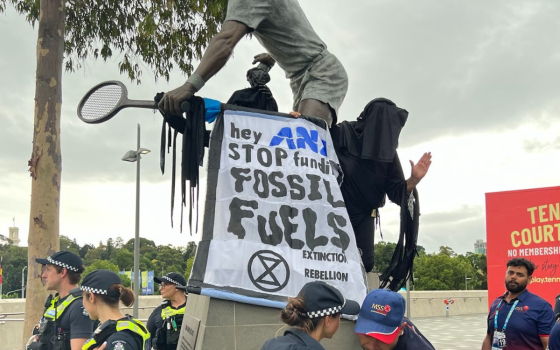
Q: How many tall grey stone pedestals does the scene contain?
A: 1